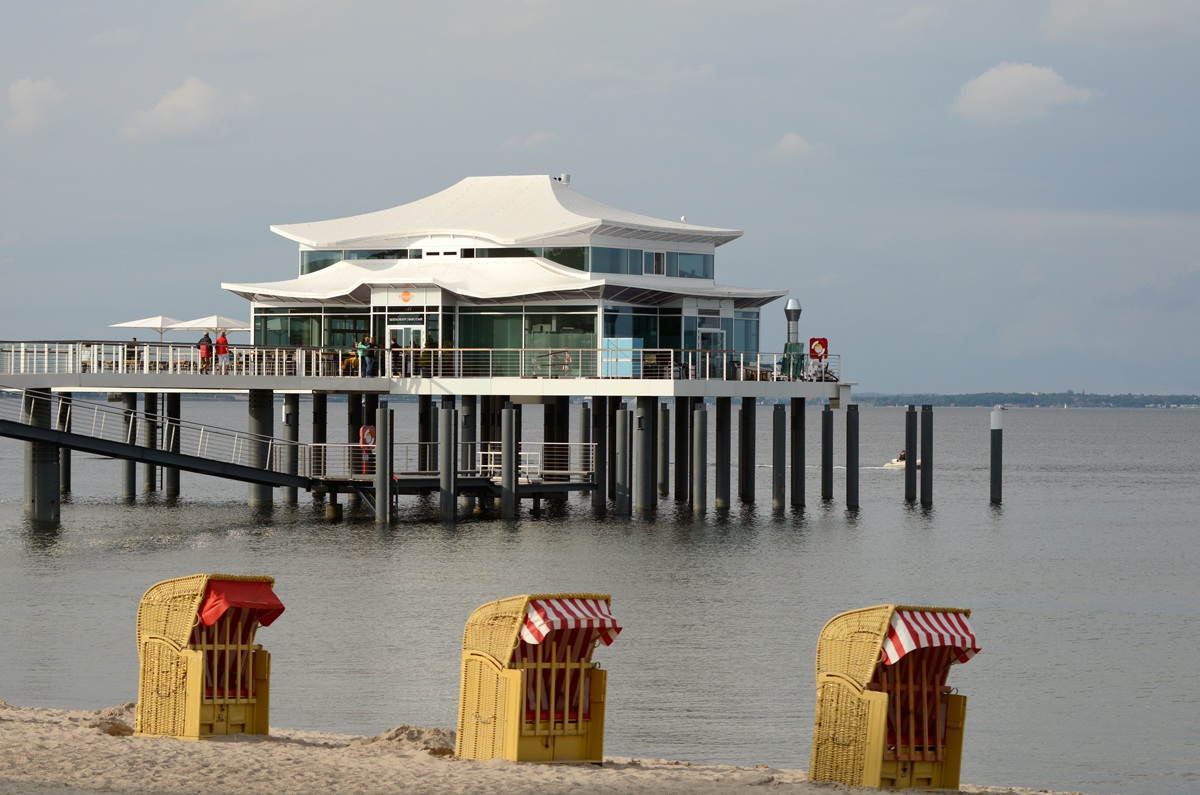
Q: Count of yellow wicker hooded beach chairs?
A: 3